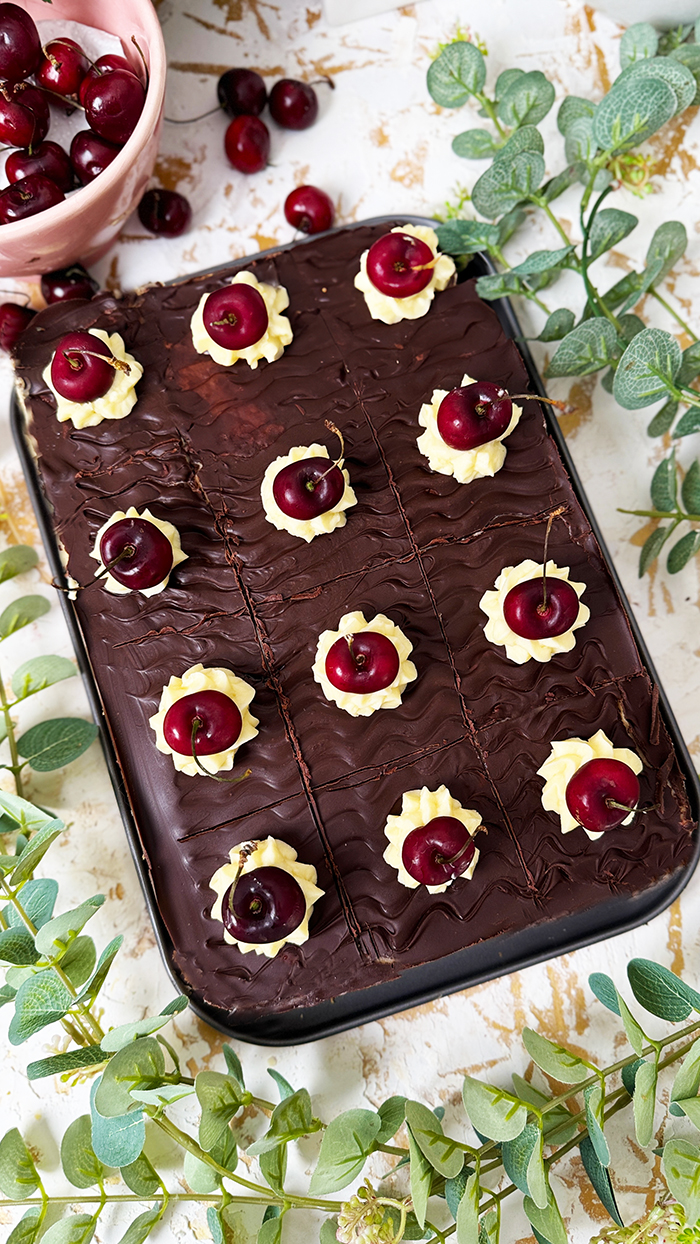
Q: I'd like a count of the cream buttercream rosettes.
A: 12